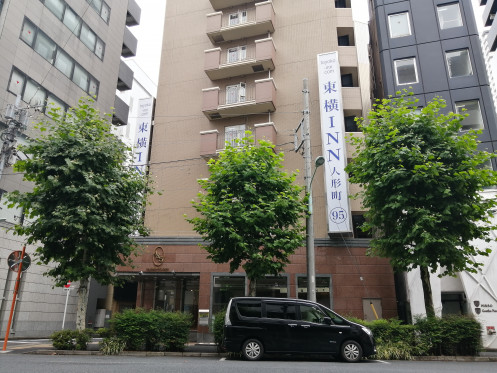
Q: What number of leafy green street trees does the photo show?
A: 3